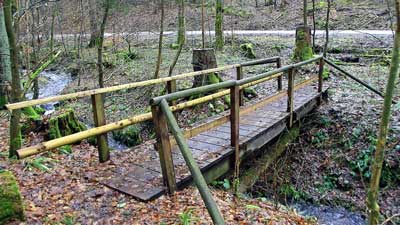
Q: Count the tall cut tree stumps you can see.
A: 2